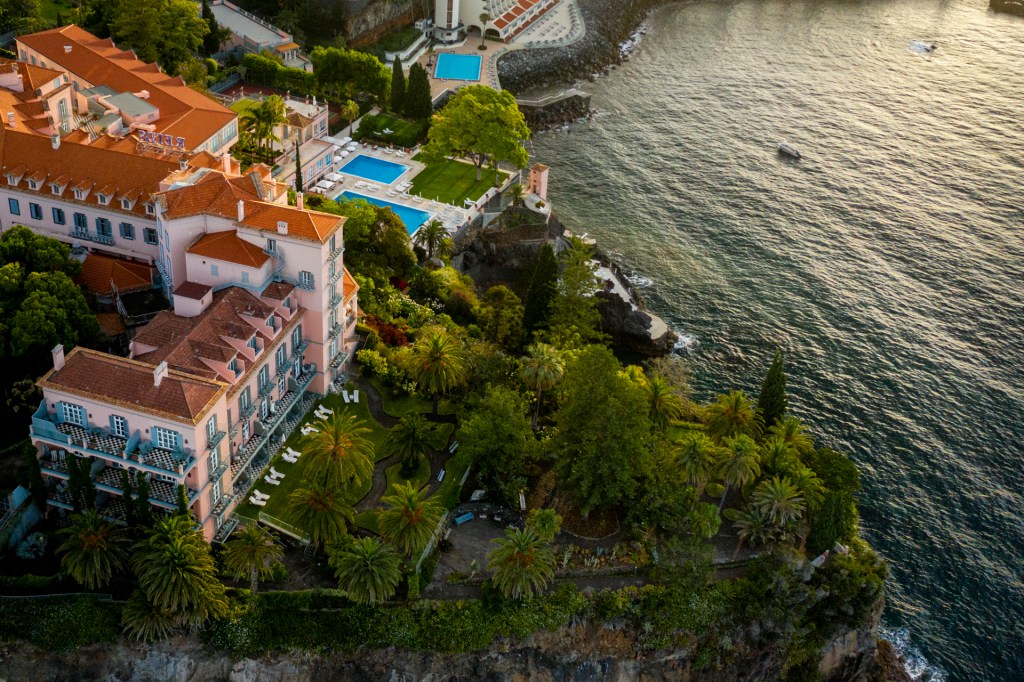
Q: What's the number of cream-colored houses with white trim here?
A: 0